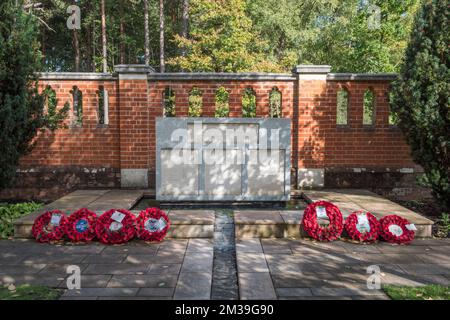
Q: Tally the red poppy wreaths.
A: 7